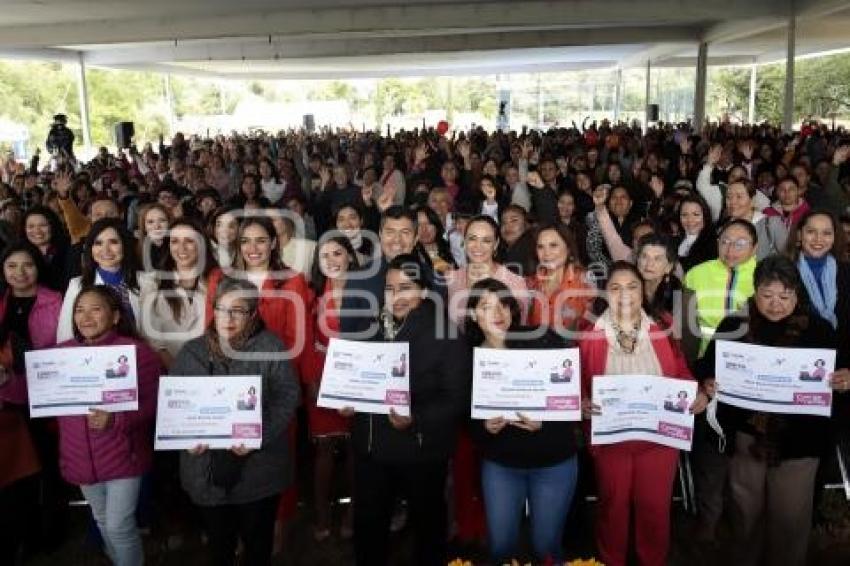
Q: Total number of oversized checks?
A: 6